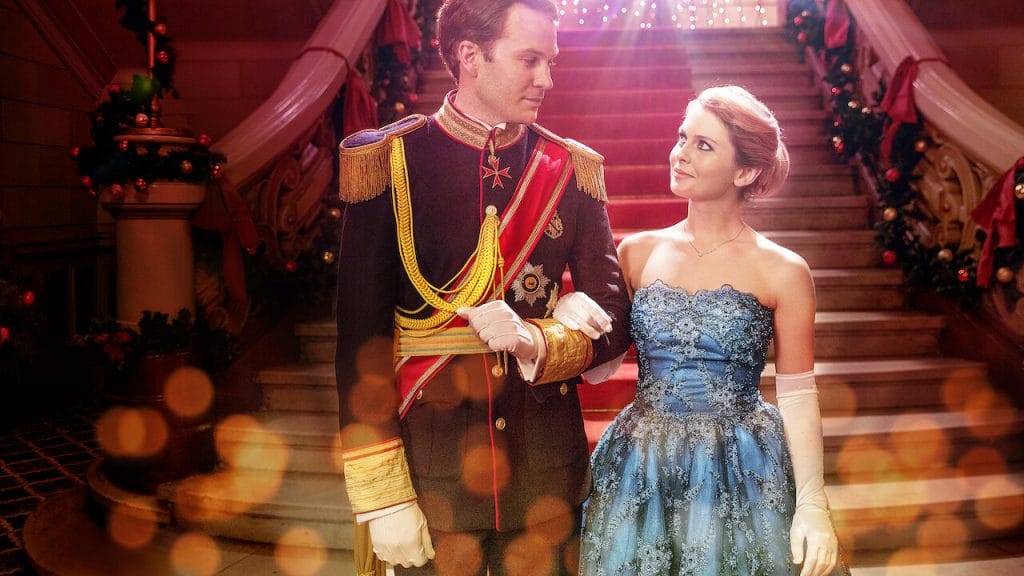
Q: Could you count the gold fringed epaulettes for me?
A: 2